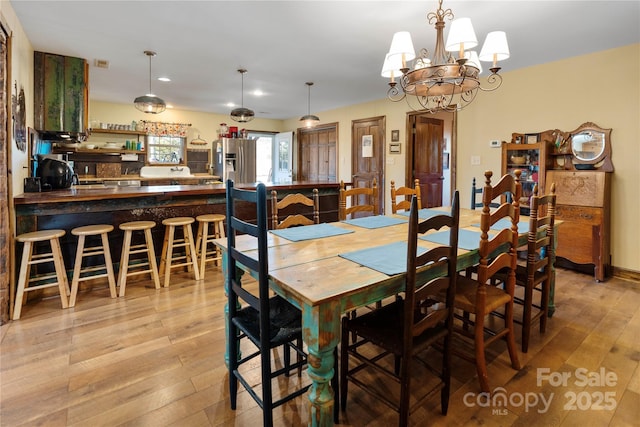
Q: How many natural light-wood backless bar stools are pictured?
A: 5